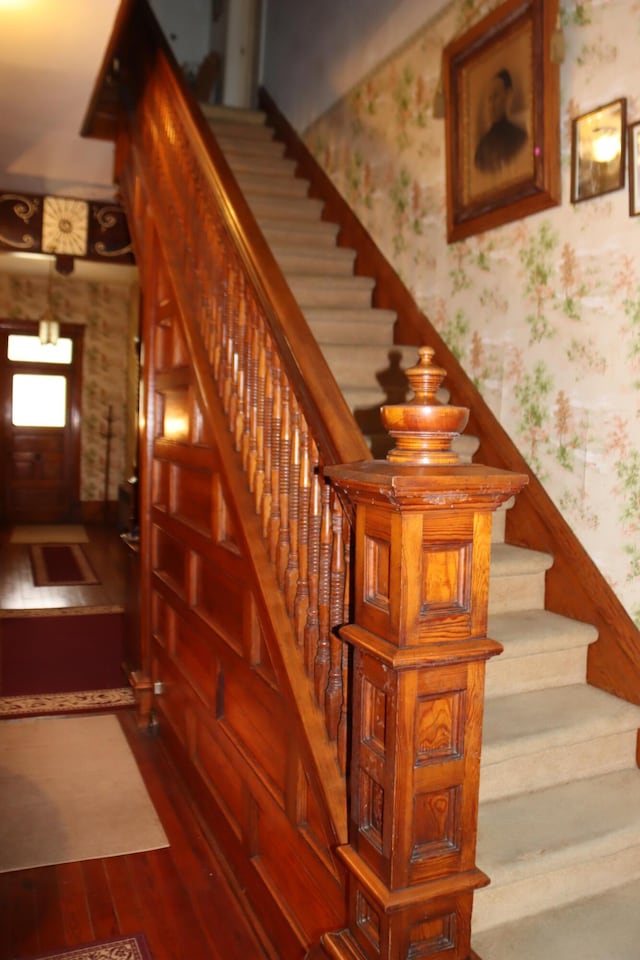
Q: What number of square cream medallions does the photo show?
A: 1